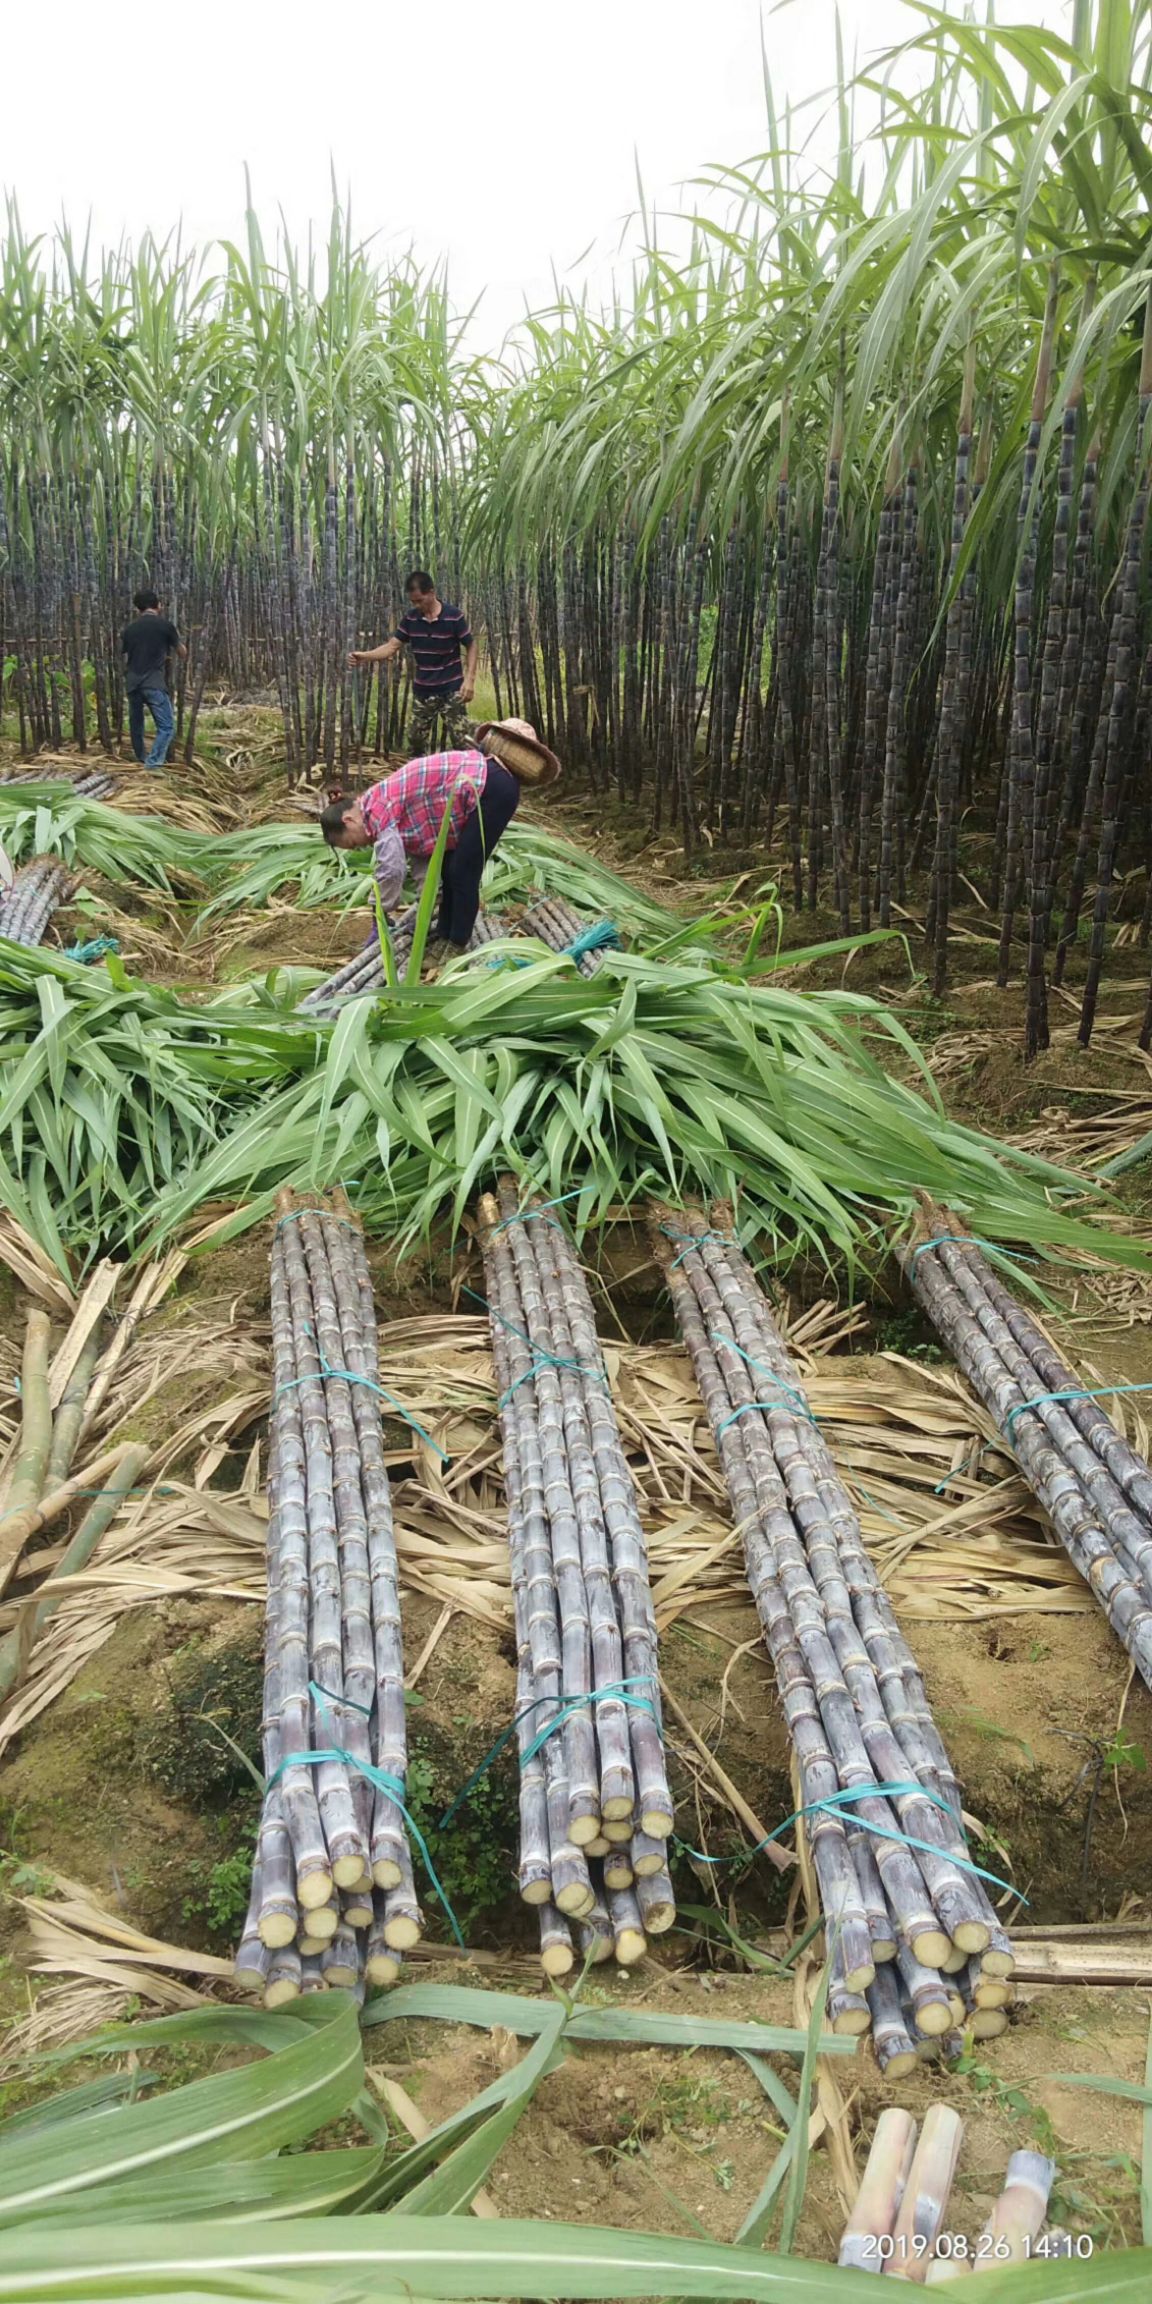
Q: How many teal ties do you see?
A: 11